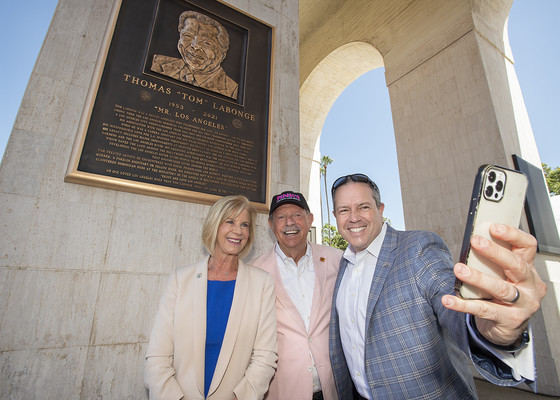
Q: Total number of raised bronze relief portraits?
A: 1